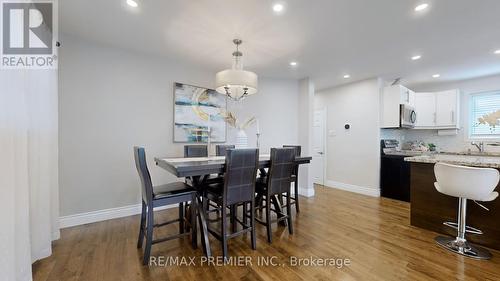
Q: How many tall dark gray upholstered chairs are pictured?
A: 6